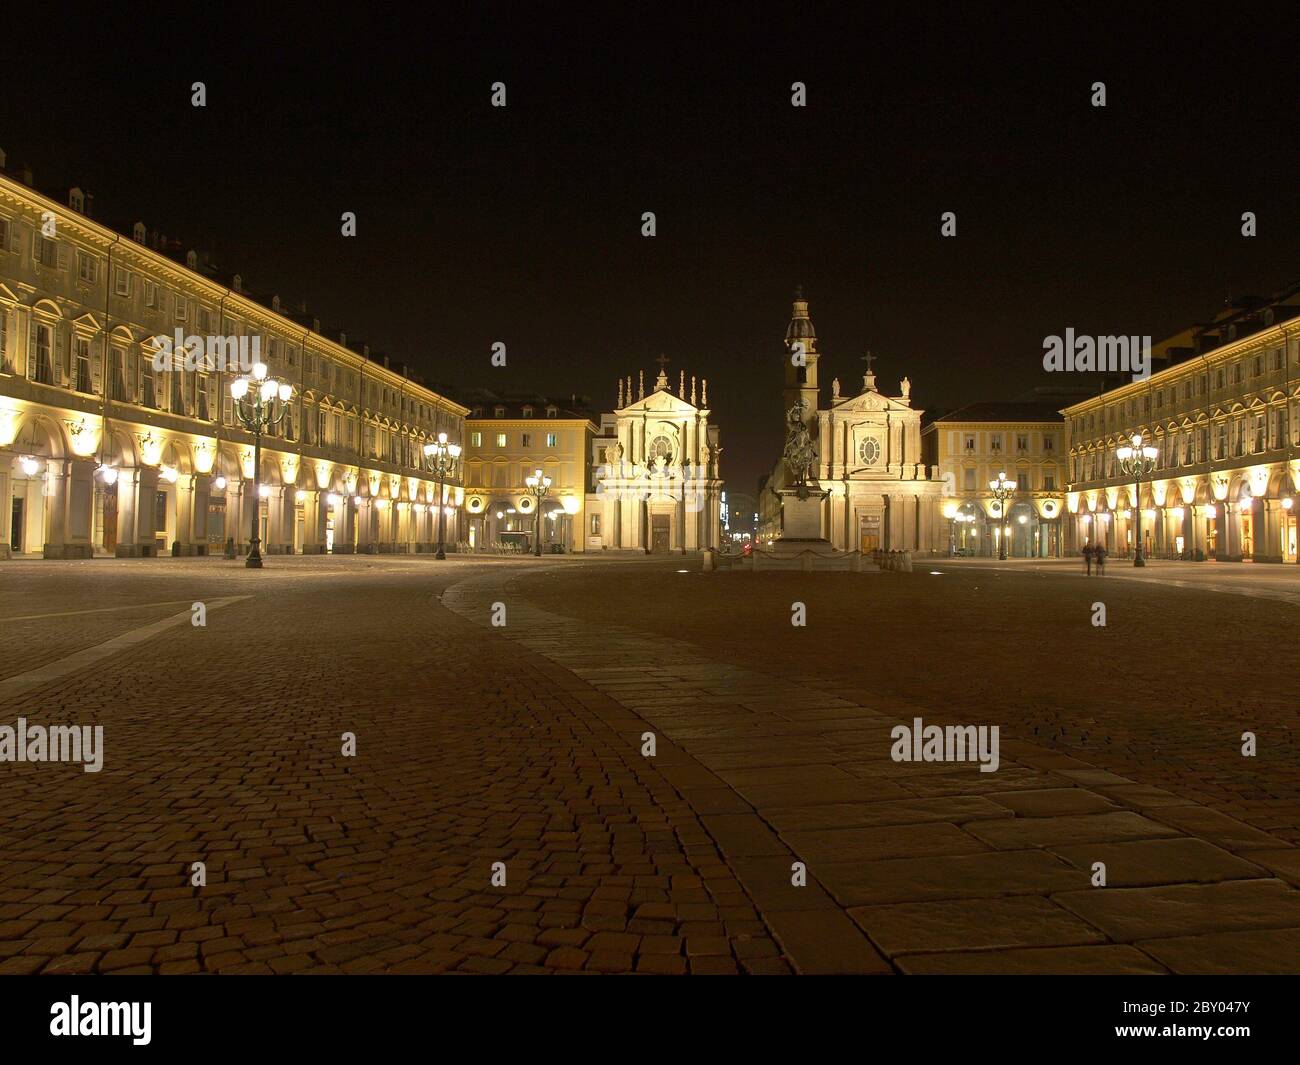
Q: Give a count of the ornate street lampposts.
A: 5